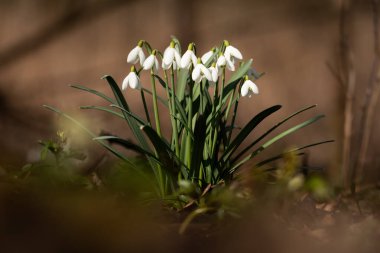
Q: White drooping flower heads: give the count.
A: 11